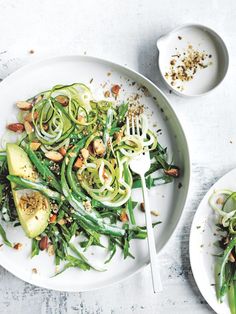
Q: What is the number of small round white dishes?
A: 1